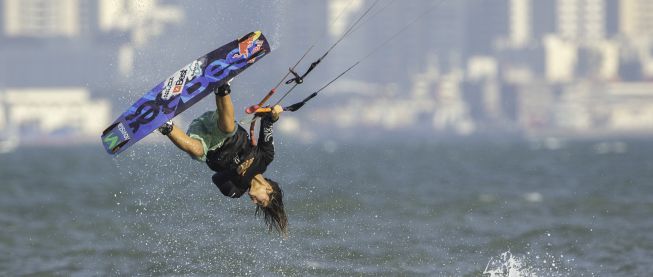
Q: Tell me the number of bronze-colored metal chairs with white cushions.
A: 0